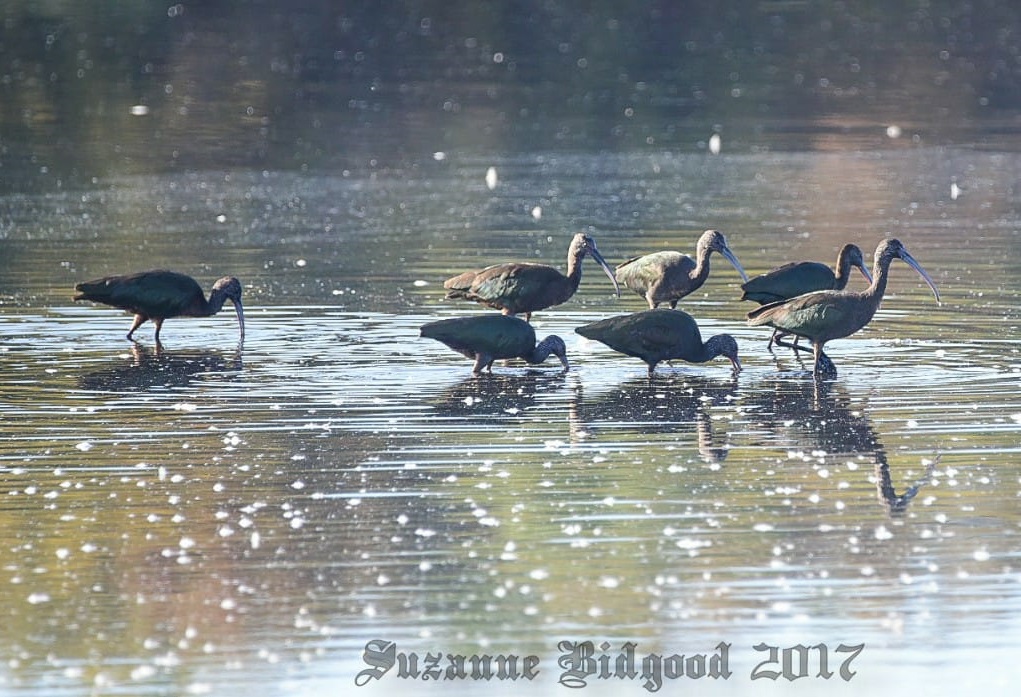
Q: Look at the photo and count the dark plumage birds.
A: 7